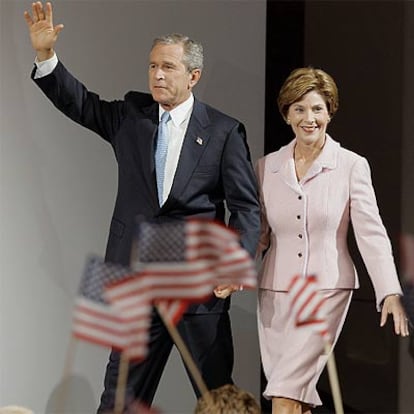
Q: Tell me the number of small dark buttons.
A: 4